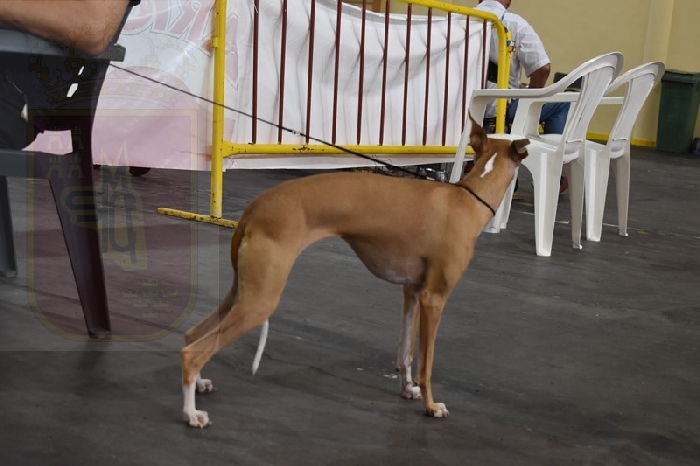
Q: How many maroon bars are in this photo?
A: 11